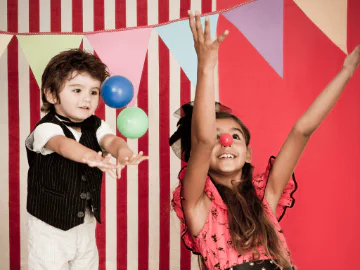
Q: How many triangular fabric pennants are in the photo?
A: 6